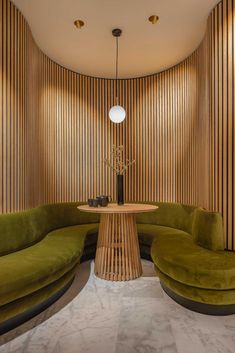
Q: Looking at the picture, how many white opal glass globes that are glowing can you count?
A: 1